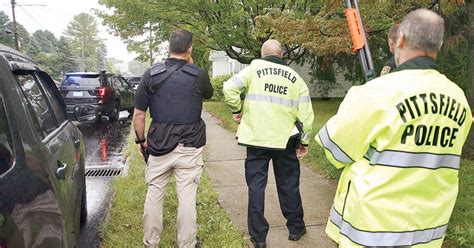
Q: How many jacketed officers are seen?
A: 2